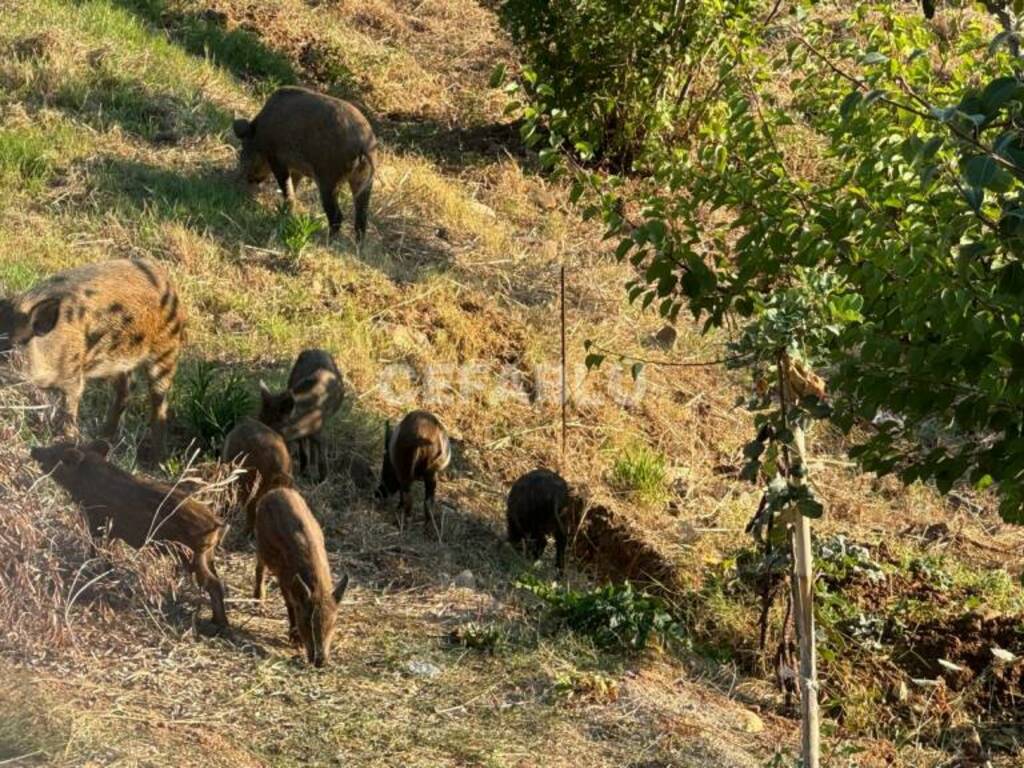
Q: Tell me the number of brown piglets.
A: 3